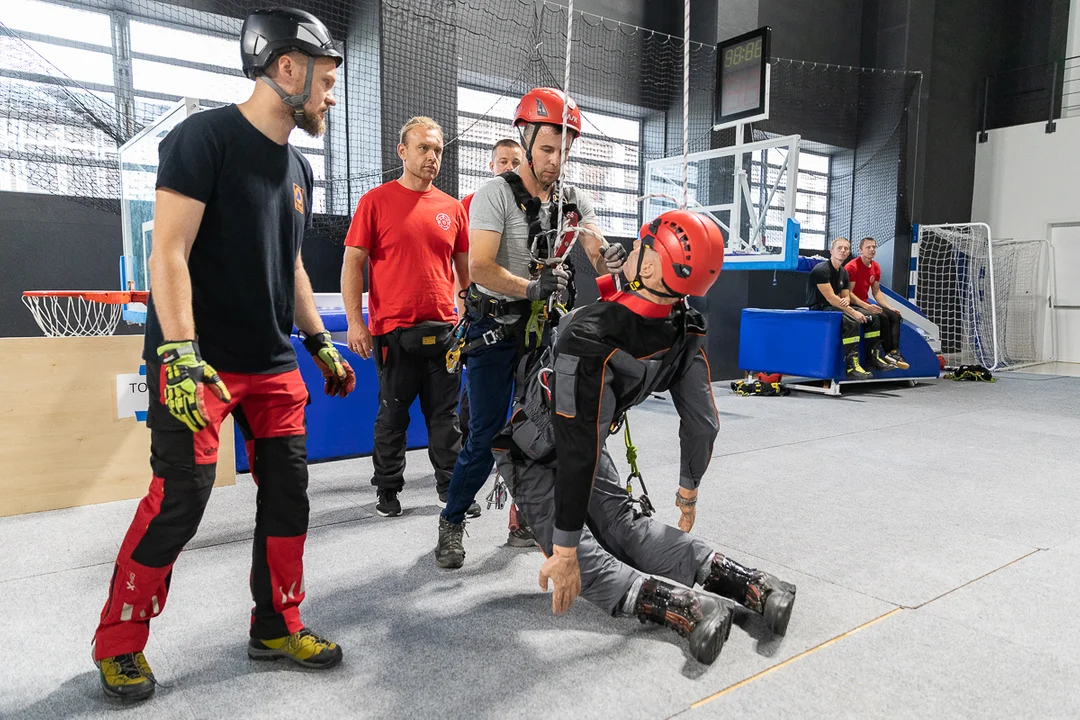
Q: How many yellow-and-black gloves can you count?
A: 2